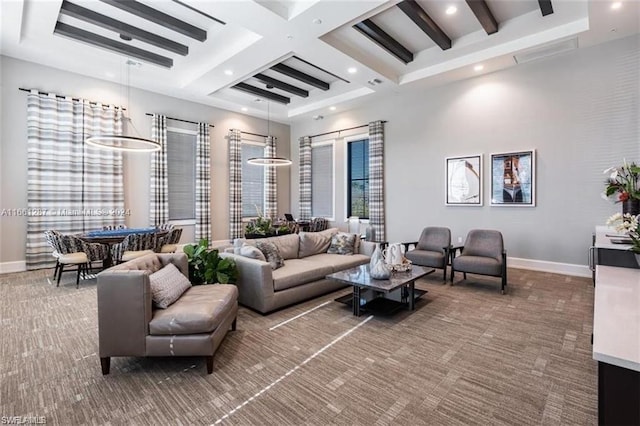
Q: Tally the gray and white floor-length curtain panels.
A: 8